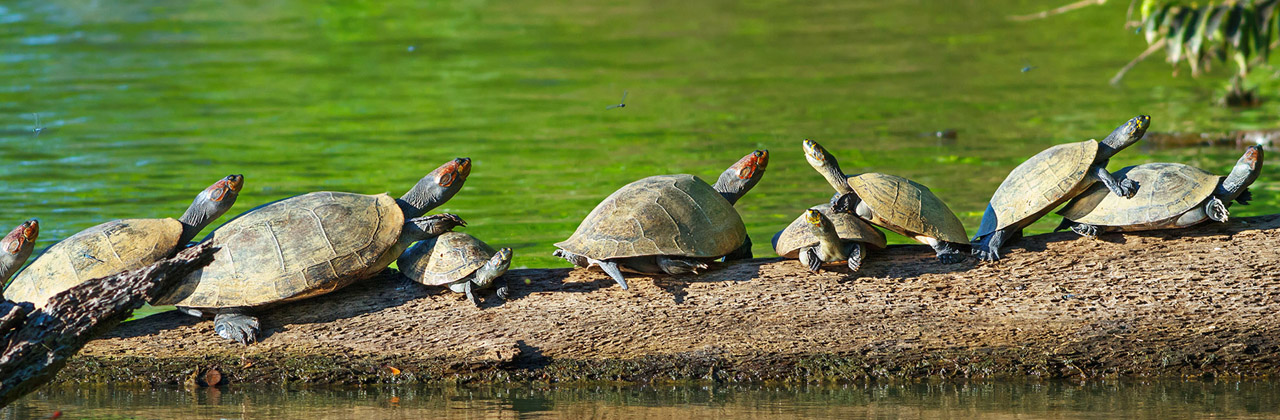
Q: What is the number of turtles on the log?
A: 9